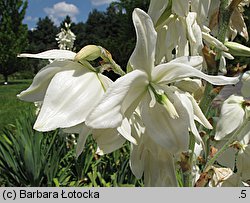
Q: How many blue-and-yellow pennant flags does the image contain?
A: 0